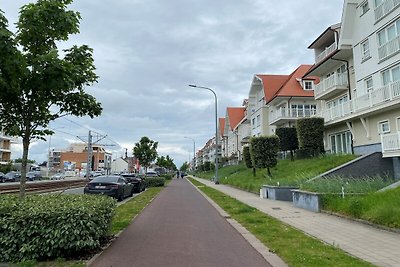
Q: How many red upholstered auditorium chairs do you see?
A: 0